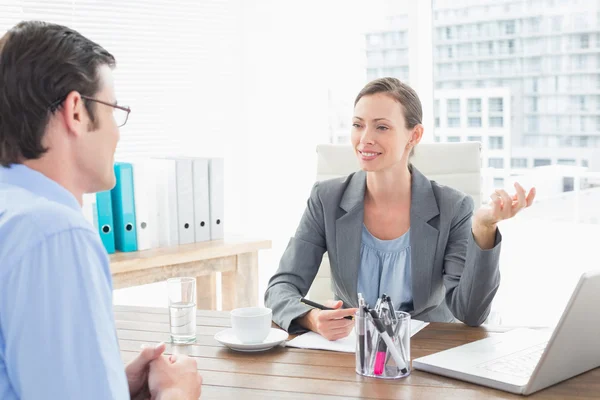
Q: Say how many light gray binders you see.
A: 3